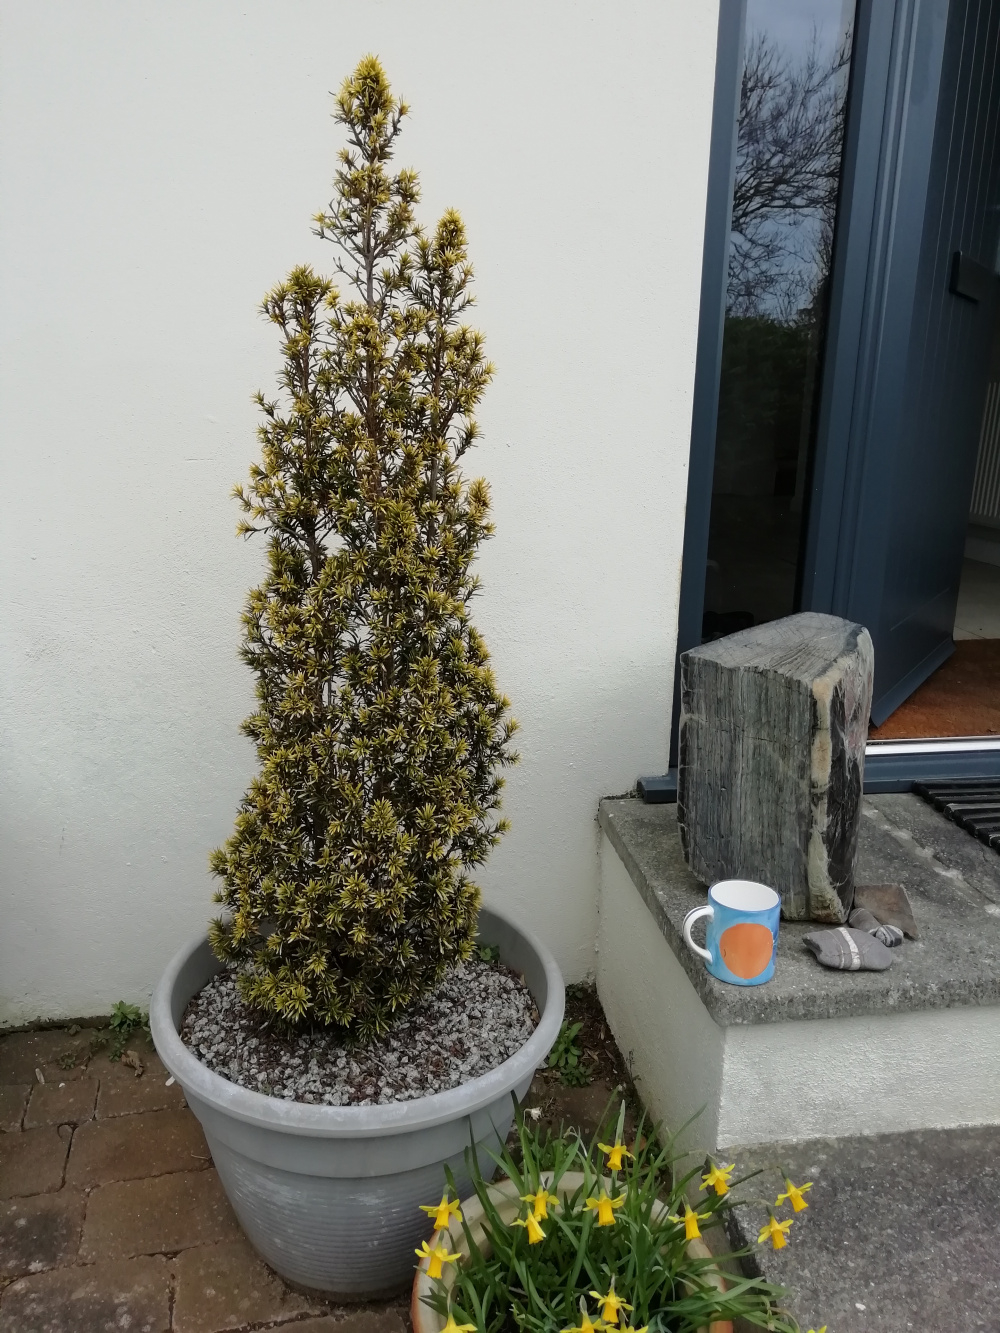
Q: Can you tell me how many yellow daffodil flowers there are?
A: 15